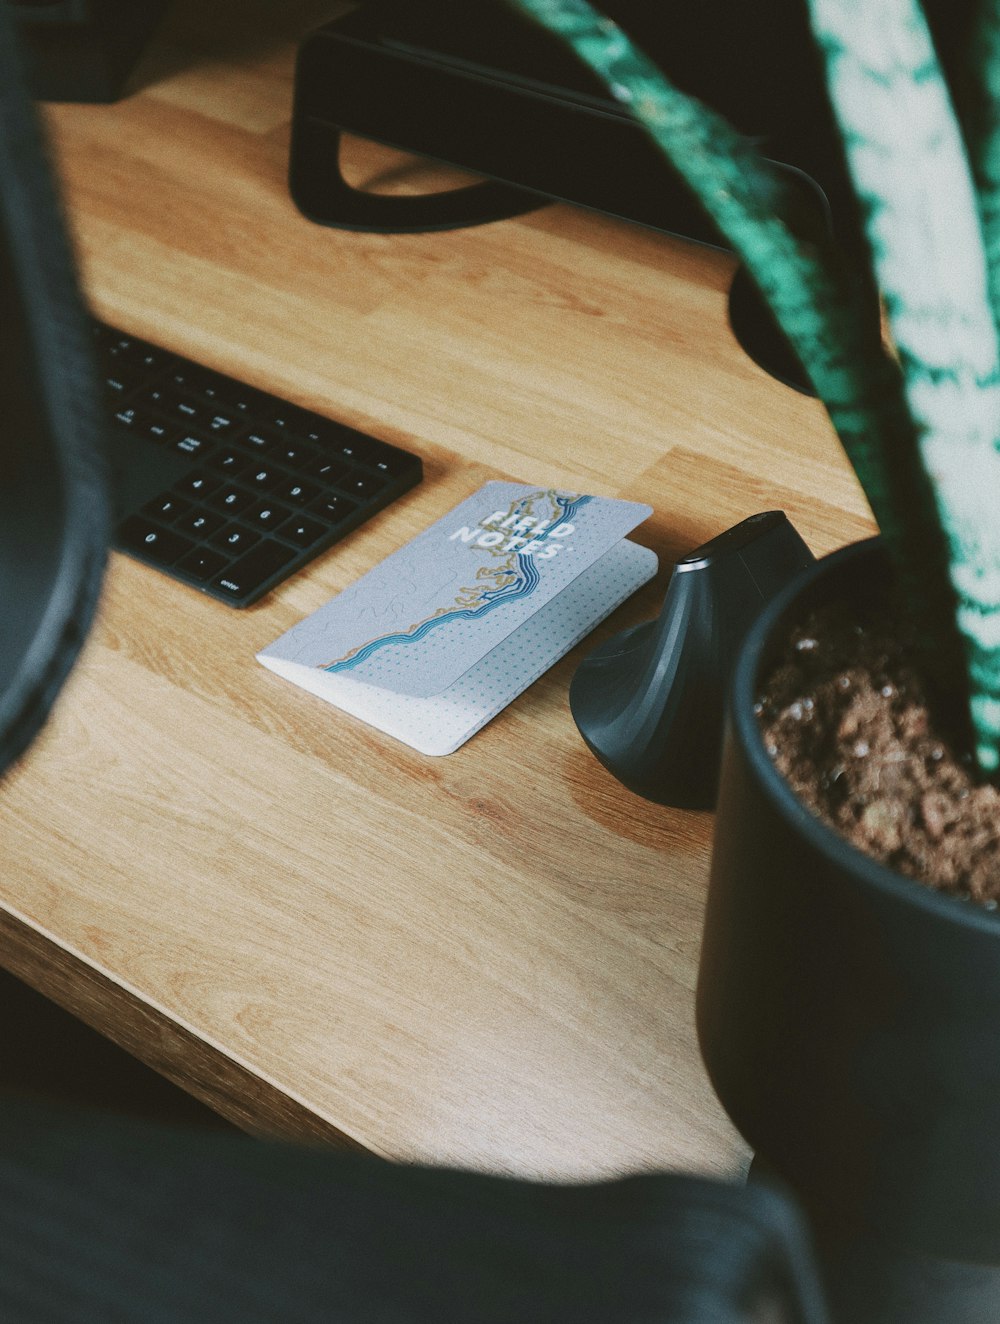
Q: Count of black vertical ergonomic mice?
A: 1